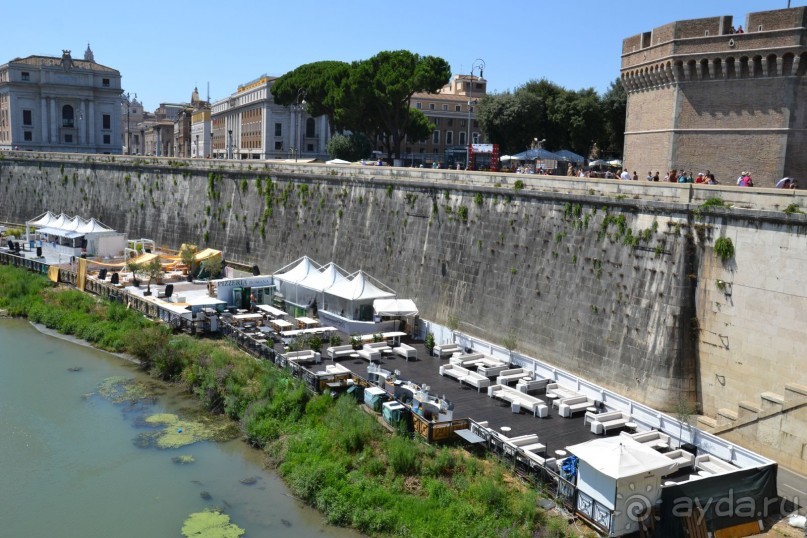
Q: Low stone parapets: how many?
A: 1